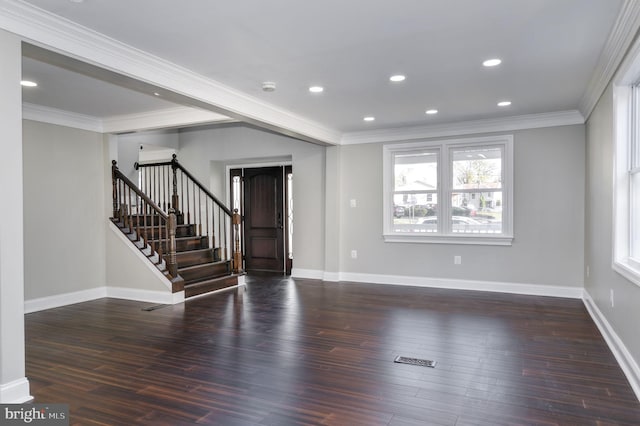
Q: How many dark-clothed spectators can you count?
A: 0